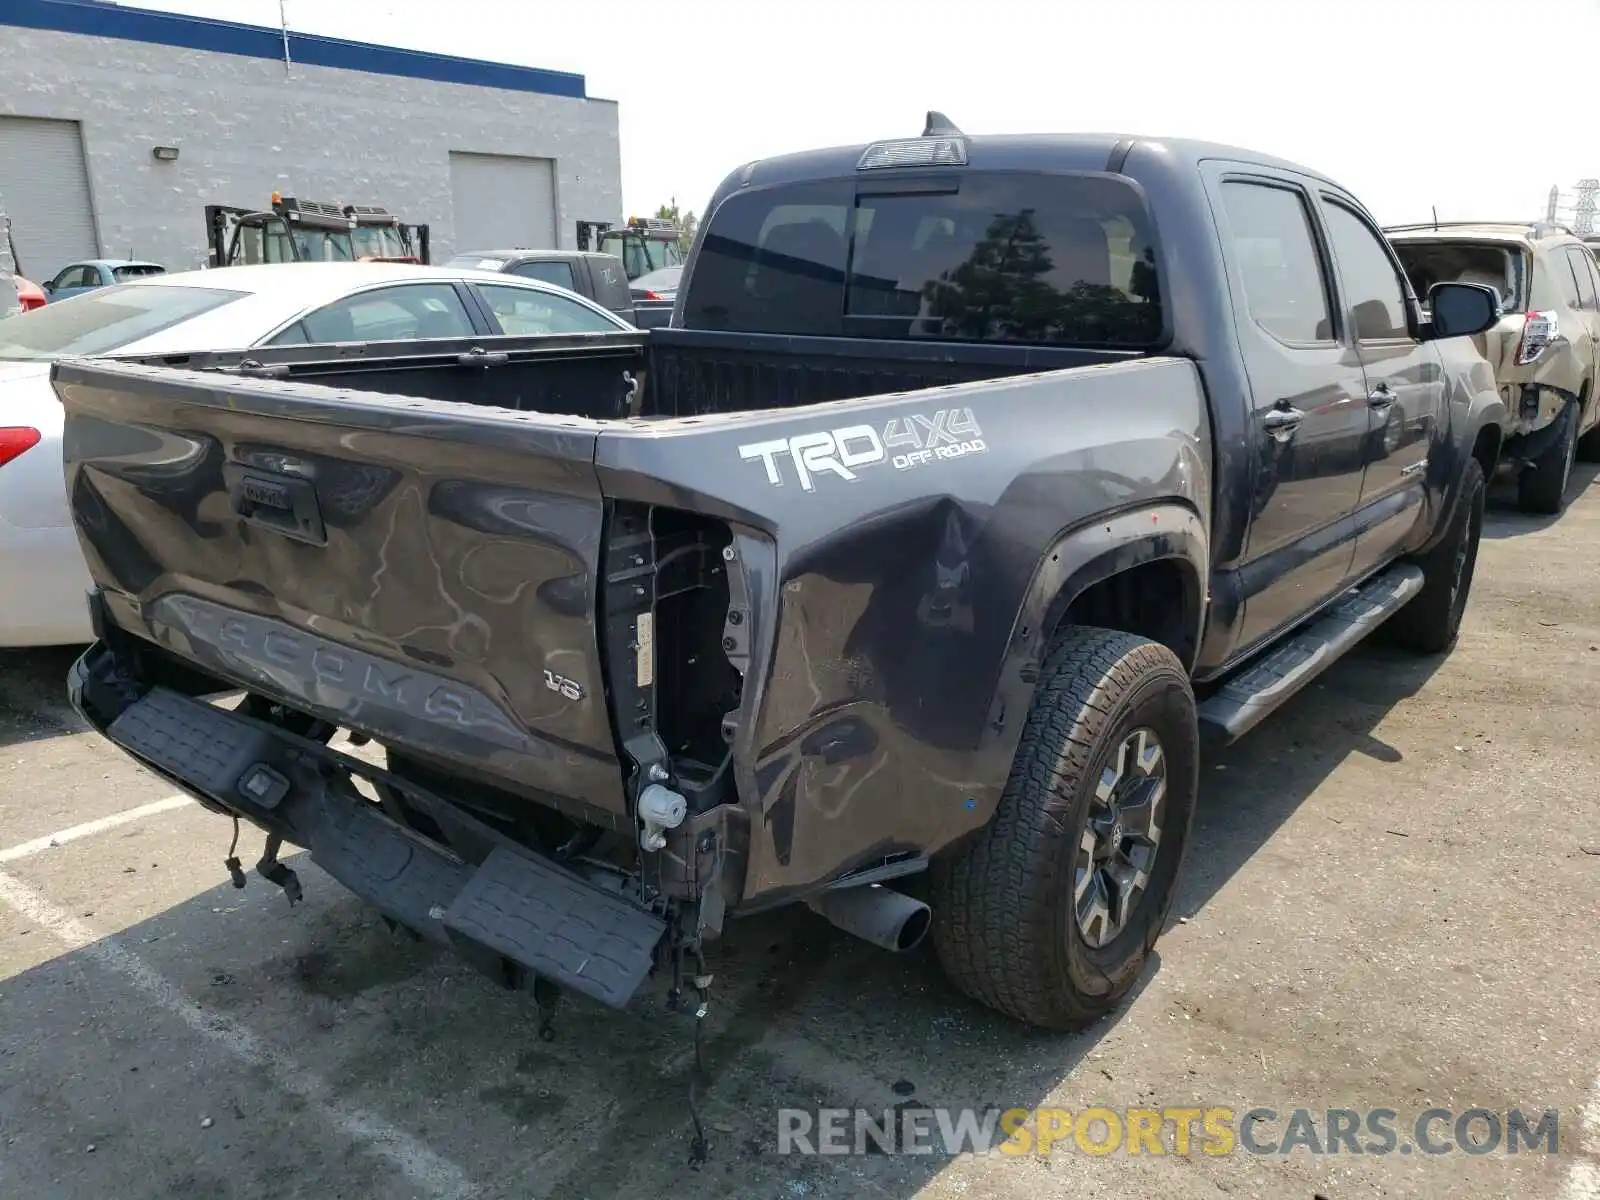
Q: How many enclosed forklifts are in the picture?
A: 3